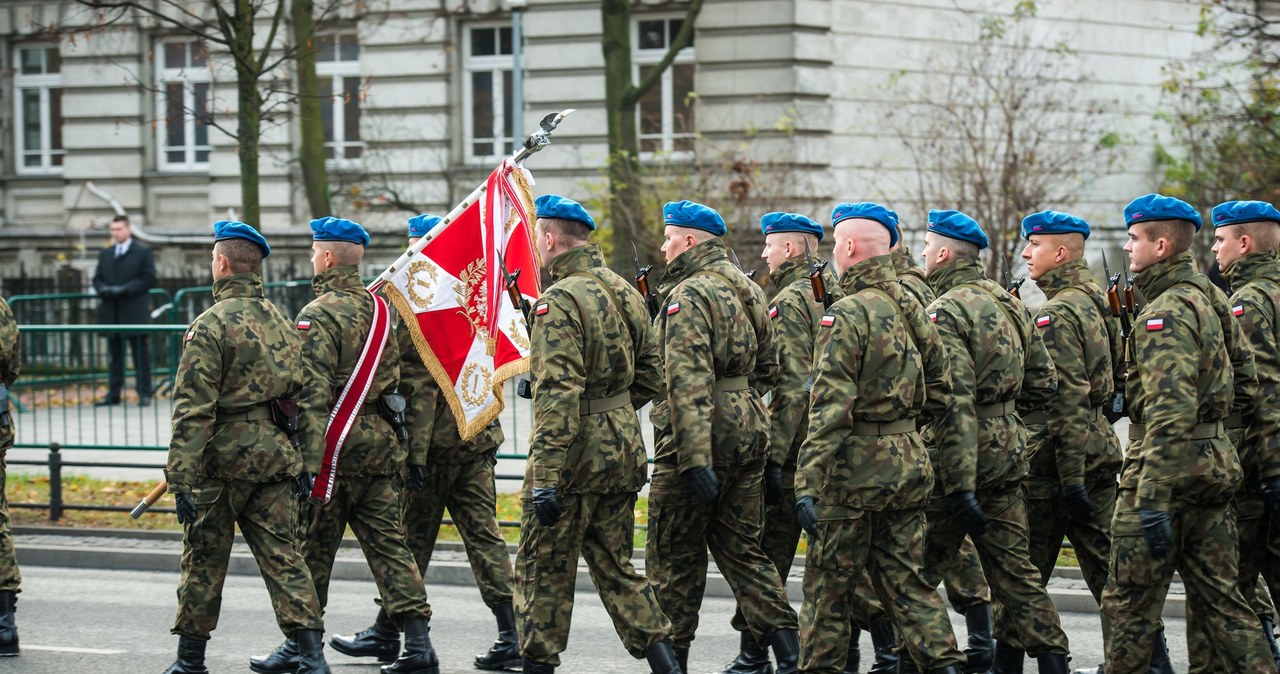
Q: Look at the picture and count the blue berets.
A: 12